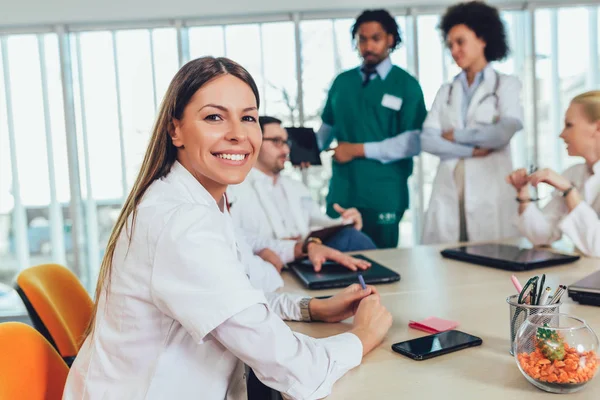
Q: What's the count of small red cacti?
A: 0